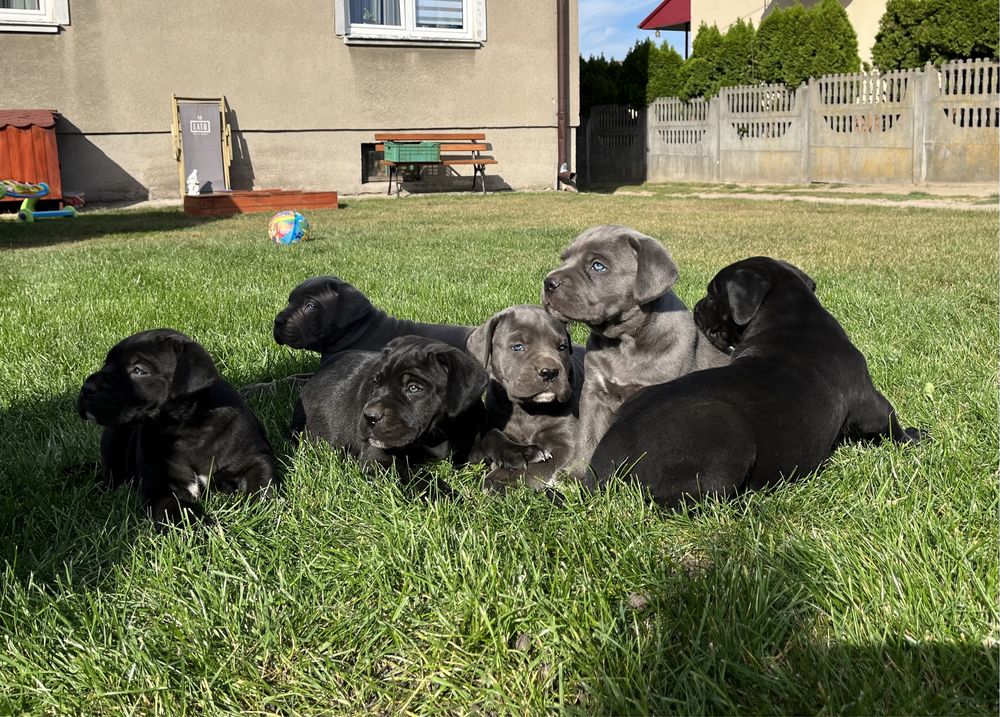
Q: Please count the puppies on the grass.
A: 6